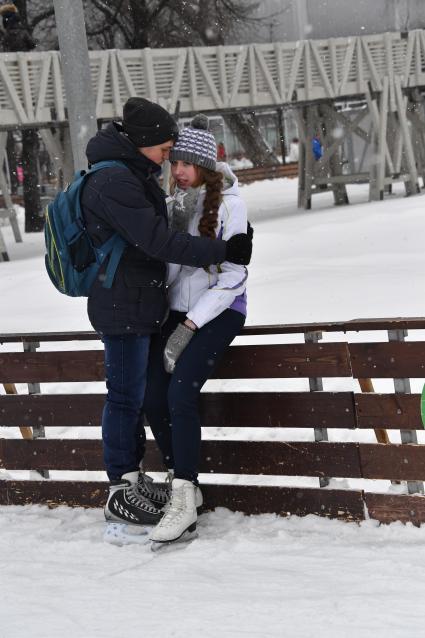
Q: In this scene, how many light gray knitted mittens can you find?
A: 2